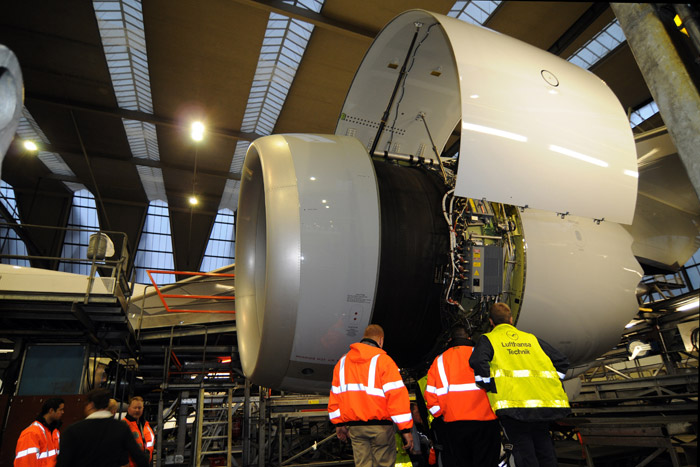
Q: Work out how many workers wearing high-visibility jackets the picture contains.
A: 5